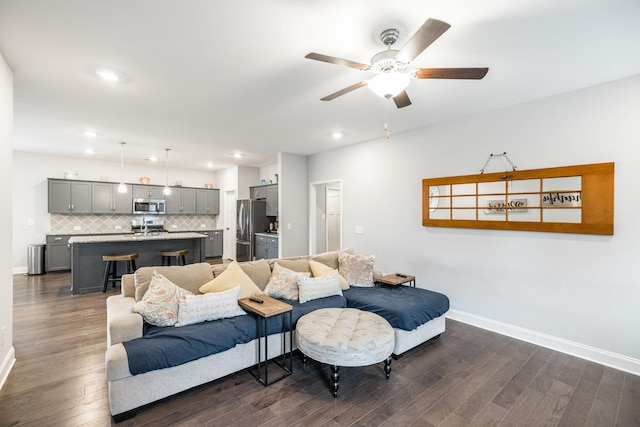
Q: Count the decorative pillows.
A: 7